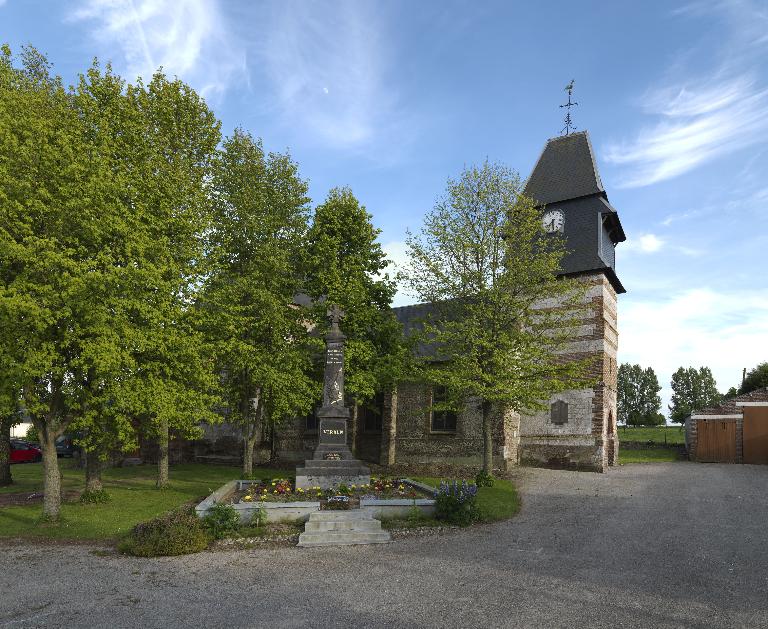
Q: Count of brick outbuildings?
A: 1